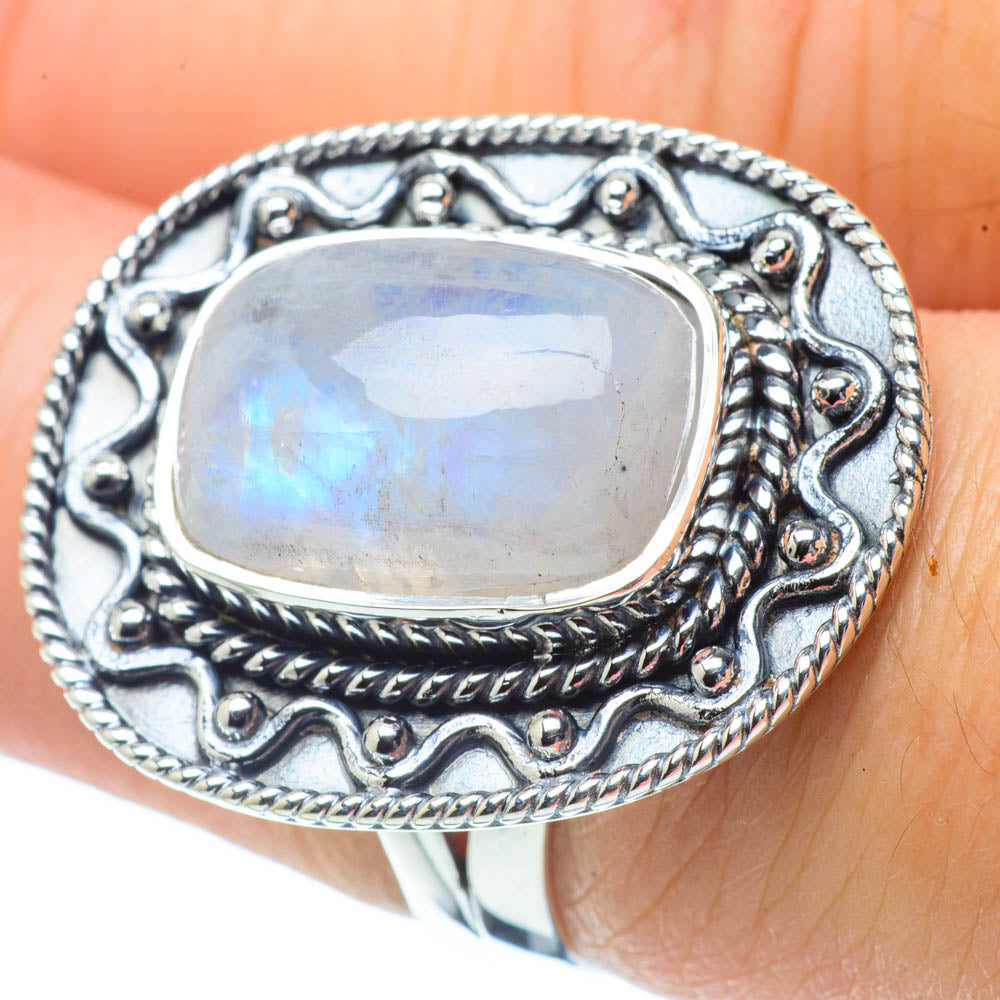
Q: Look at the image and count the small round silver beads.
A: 13